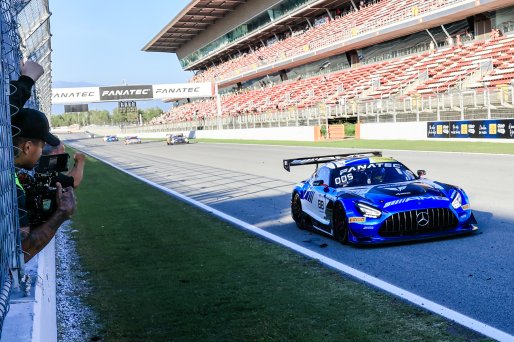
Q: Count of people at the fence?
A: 3